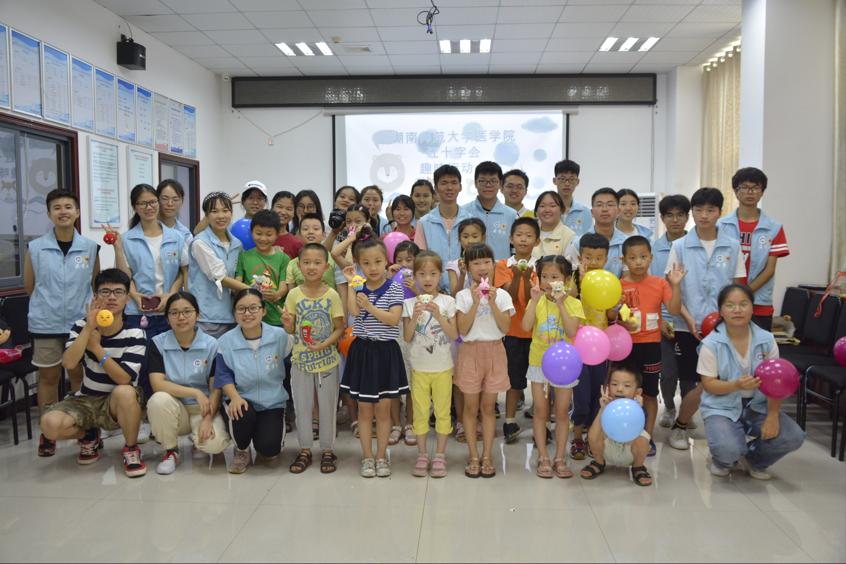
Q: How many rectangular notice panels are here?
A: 12